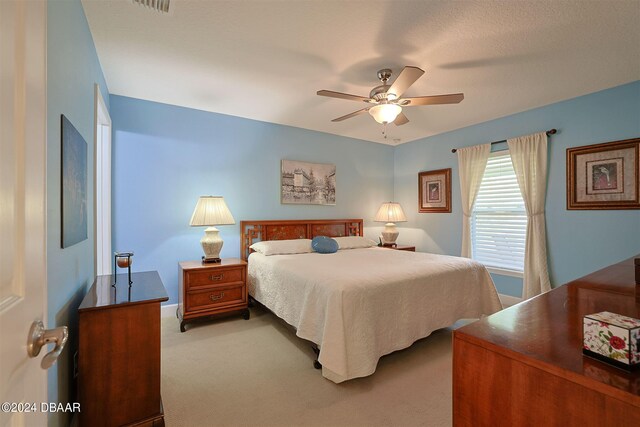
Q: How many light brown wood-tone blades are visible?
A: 5